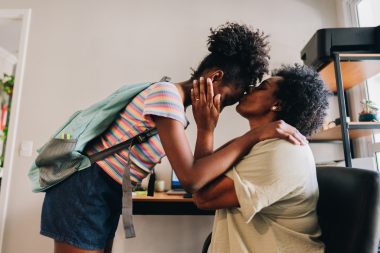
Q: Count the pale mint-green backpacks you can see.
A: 1